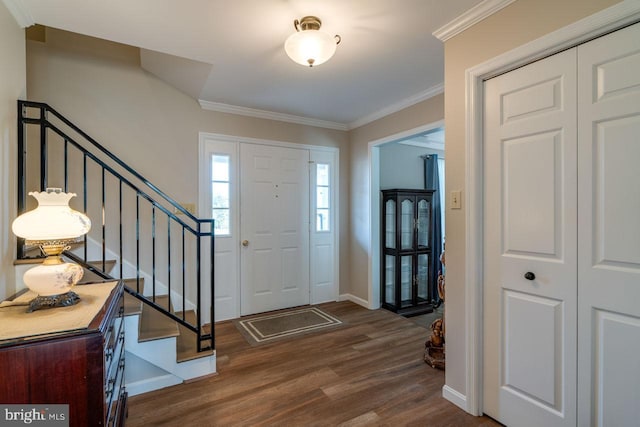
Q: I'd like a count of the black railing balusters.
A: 8